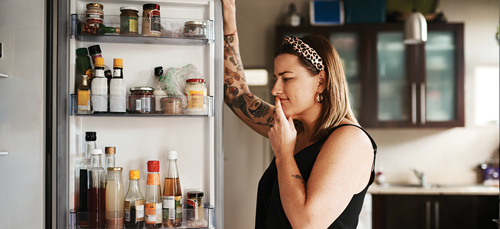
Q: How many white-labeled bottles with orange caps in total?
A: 2